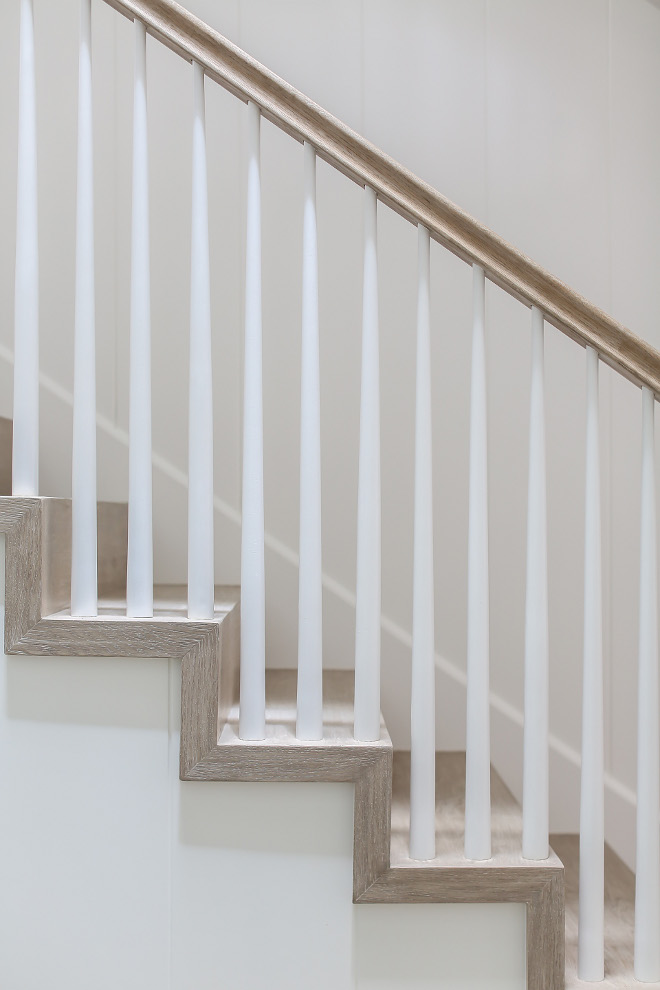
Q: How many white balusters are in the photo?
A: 12